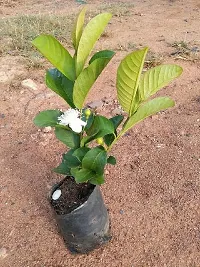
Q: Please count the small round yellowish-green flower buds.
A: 2